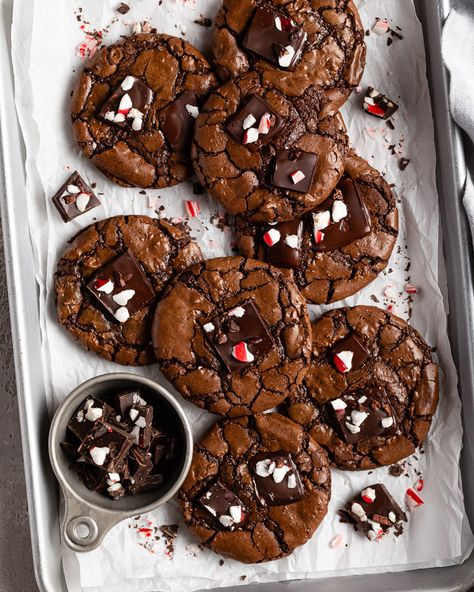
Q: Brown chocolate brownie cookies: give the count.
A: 8